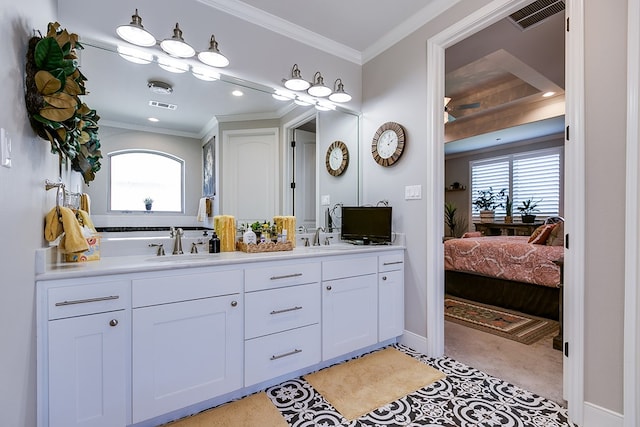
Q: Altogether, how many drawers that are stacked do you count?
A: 3